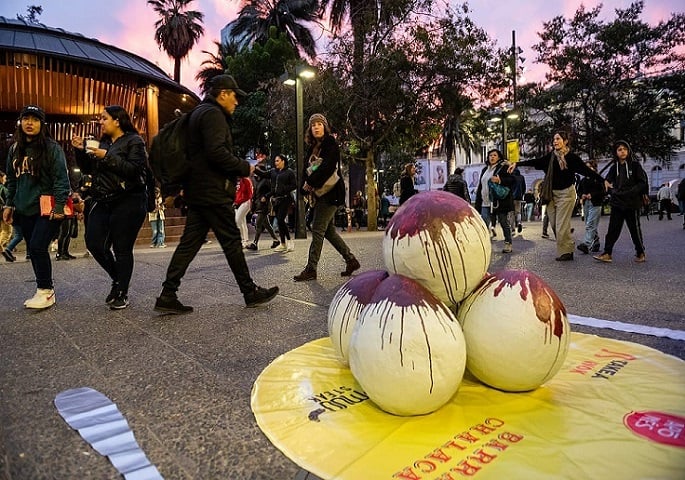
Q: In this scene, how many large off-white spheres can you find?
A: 4